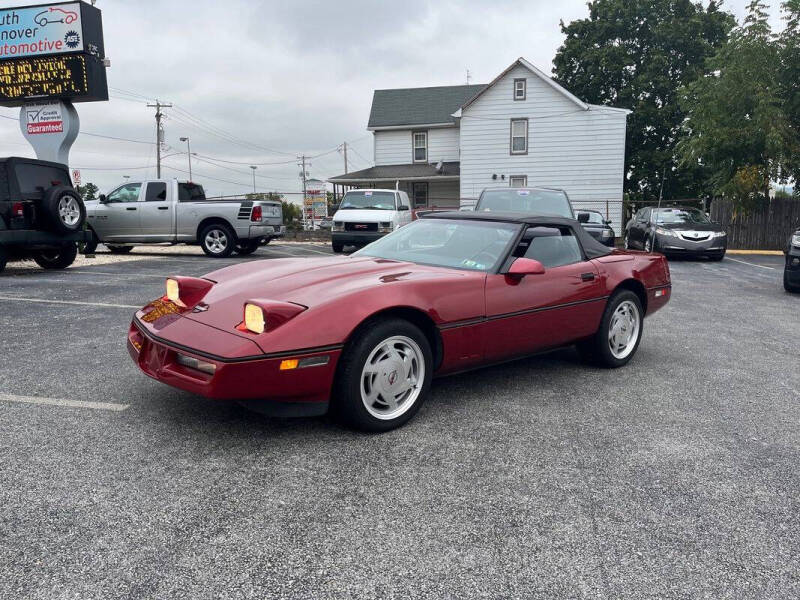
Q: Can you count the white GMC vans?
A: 1